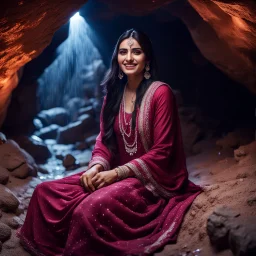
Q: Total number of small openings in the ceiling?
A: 1